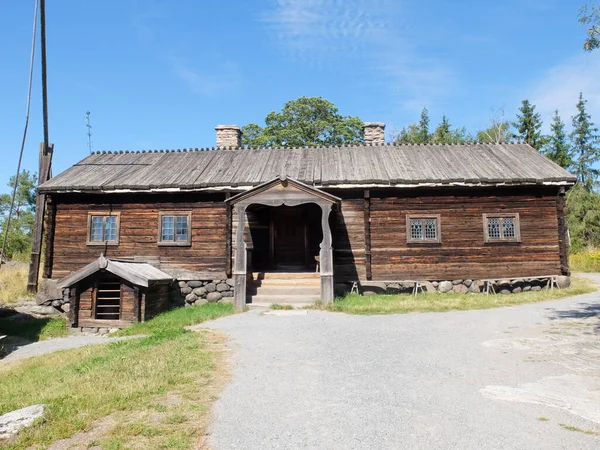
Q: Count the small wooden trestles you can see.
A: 4